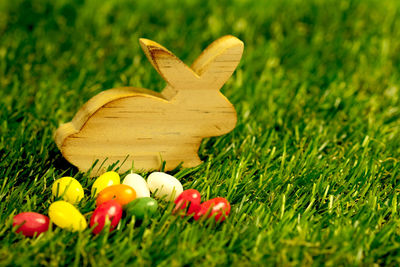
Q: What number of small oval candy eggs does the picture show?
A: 11